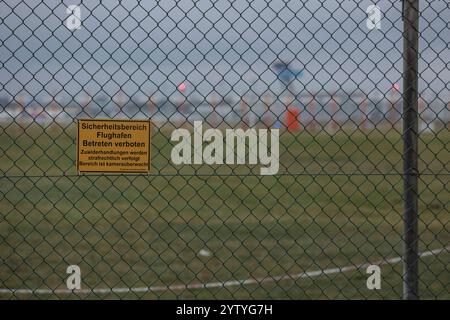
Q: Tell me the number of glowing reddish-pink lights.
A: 2